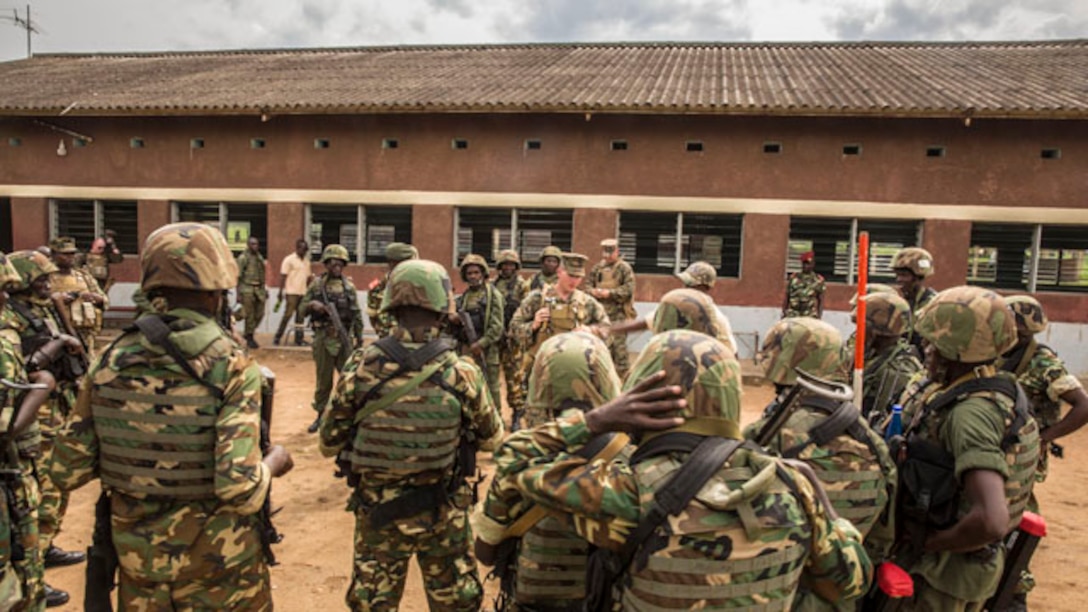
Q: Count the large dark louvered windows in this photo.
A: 7